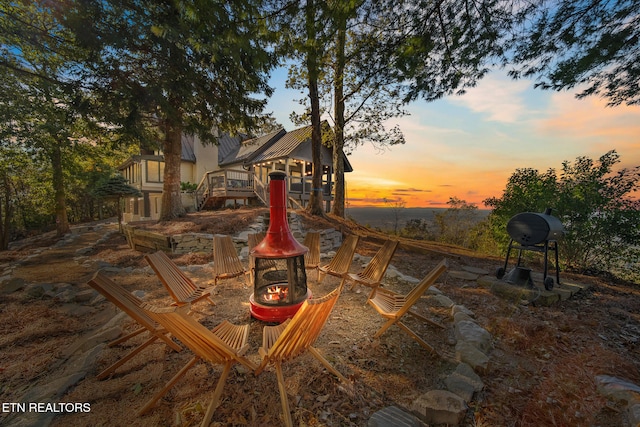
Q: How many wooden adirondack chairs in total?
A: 10